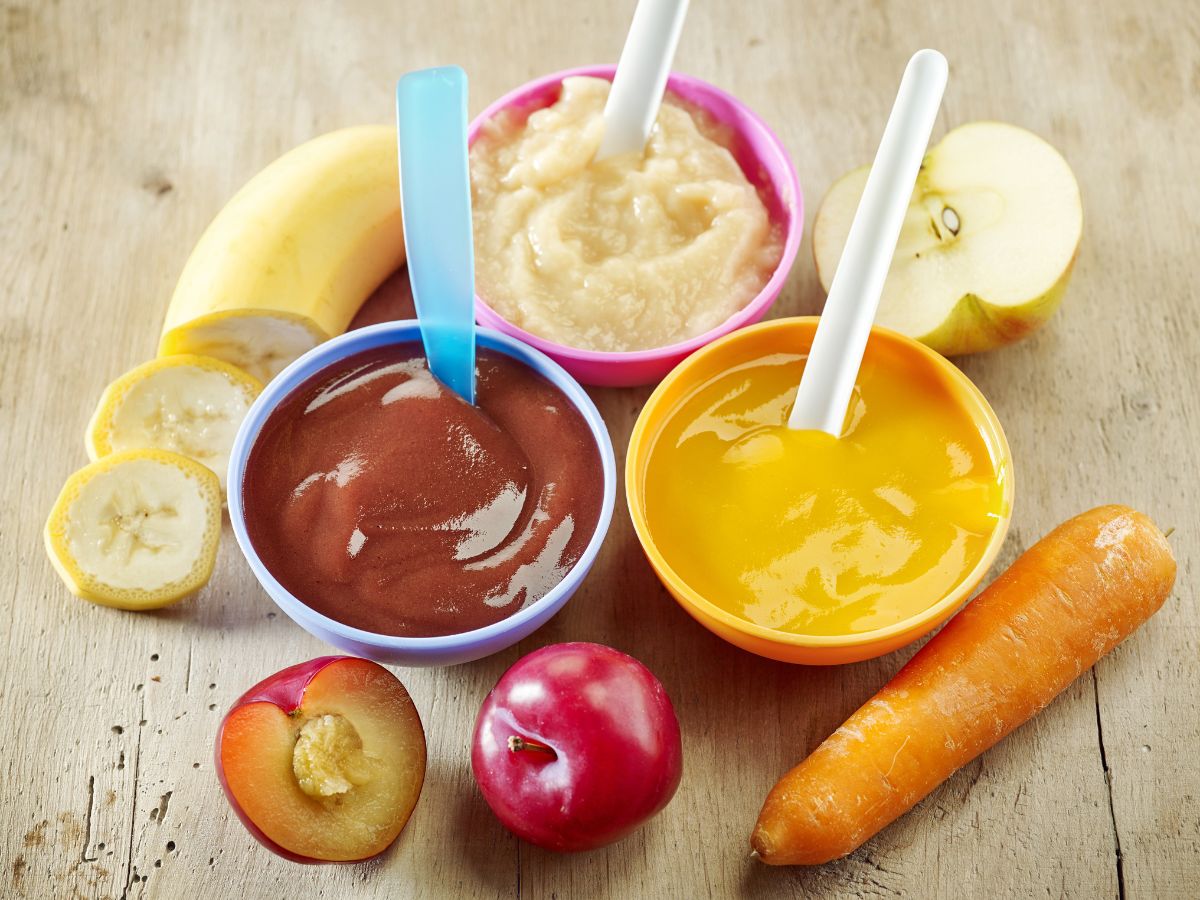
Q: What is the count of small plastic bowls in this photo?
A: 3